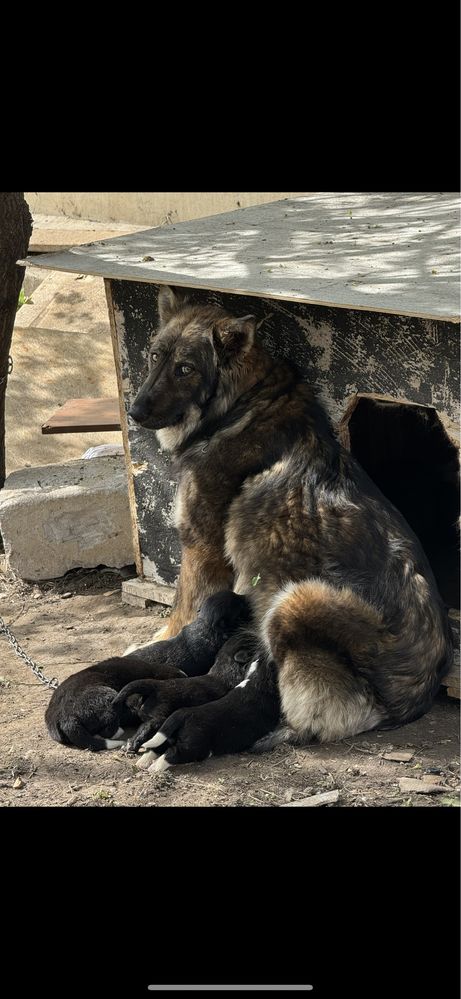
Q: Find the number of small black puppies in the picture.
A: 4